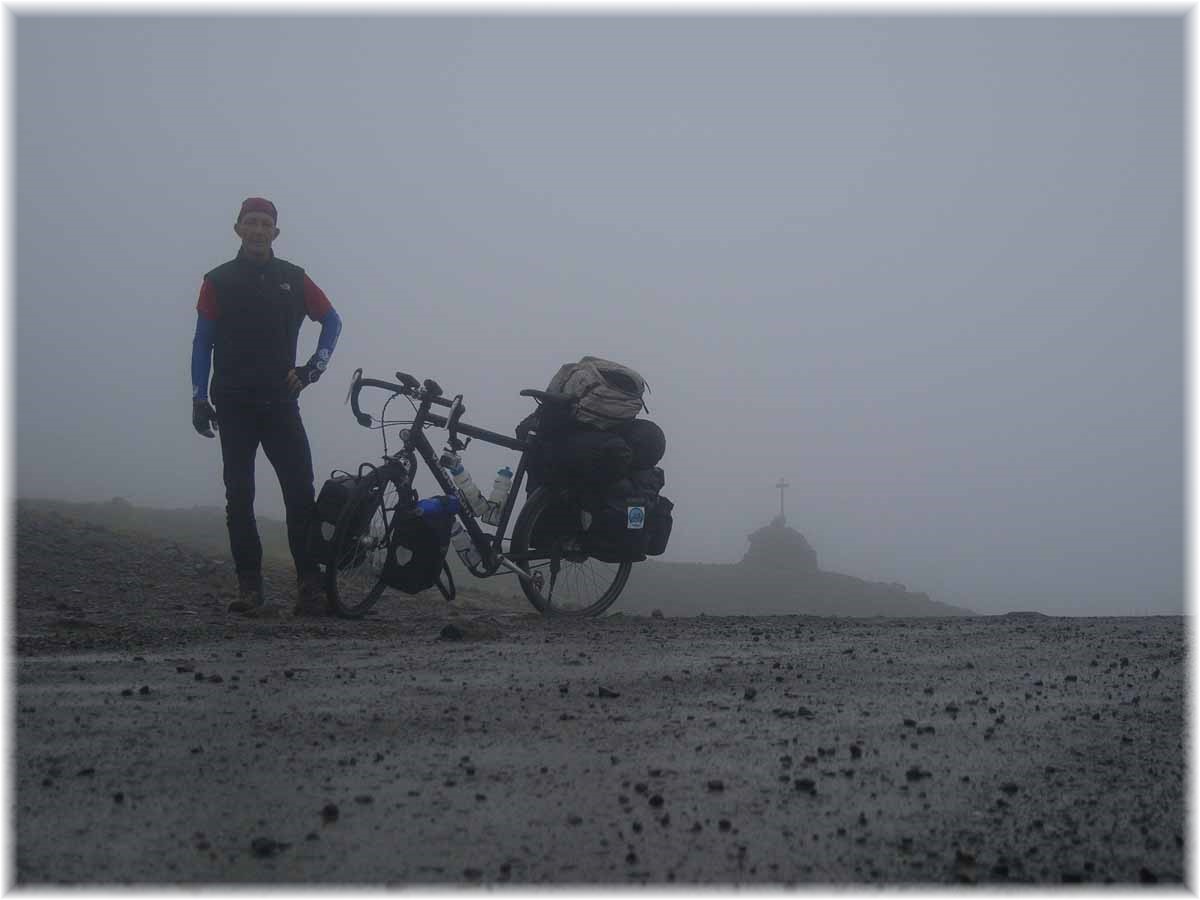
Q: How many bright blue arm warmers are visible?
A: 2